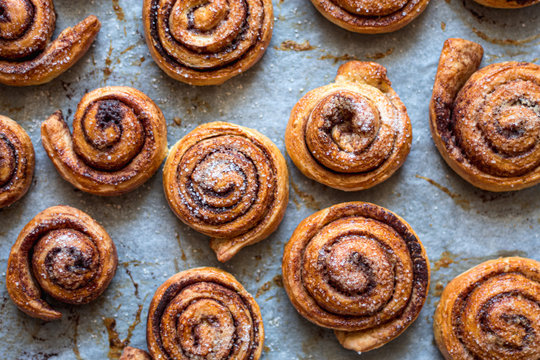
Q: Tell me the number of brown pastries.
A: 13